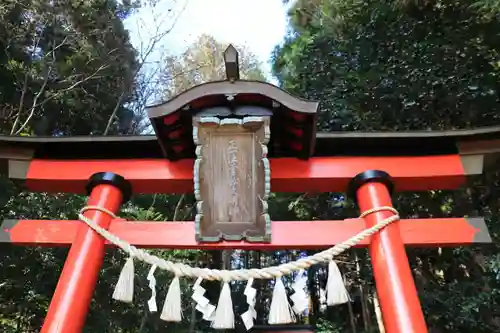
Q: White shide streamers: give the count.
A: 4